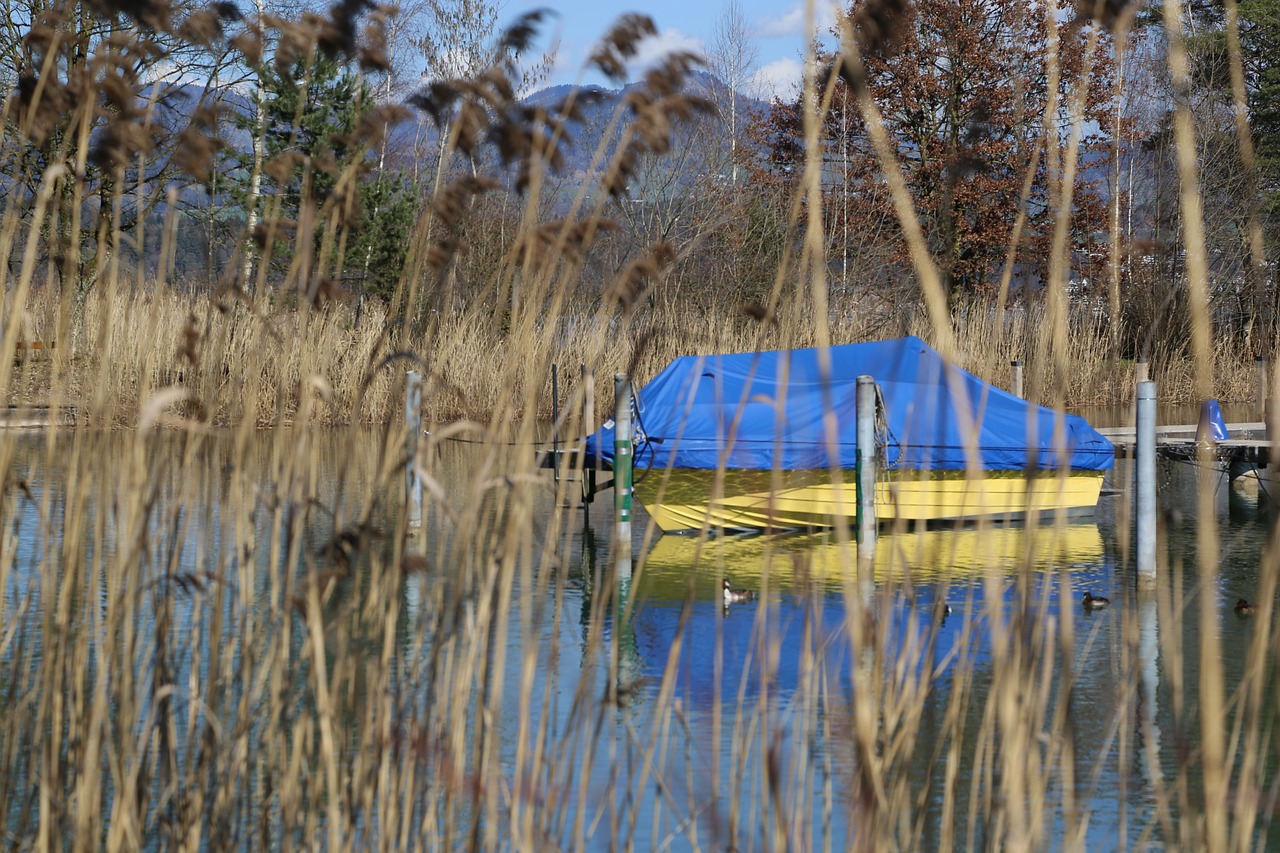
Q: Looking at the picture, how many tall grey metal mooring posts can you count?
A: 4